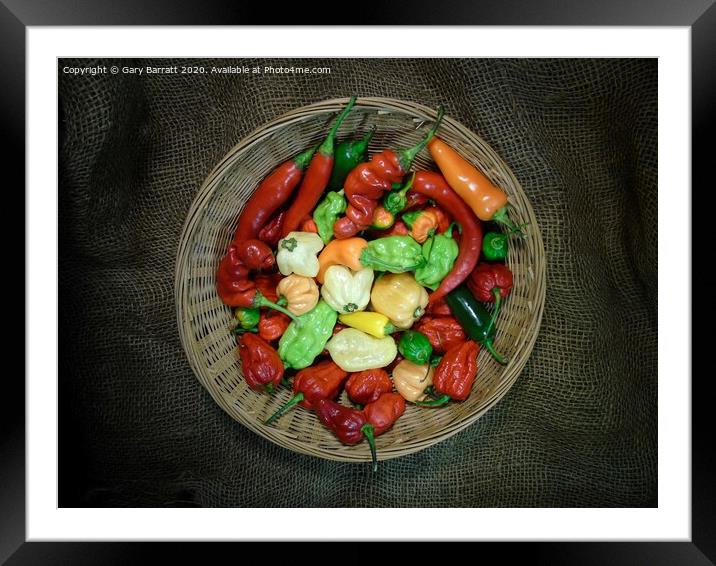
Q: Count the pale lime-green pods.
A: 4